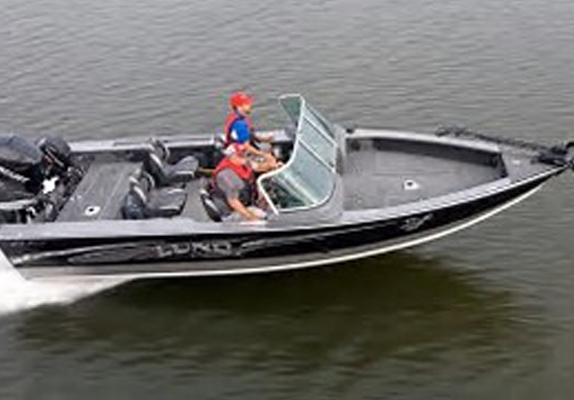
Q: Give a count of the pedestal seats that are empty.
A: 2